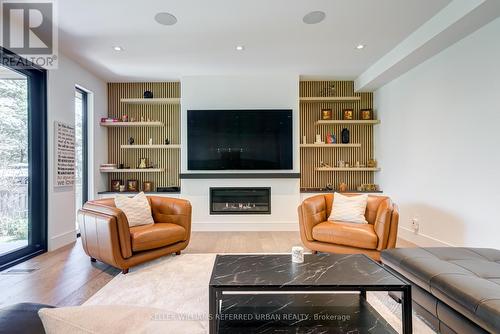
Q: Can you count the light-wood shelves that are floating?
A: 8